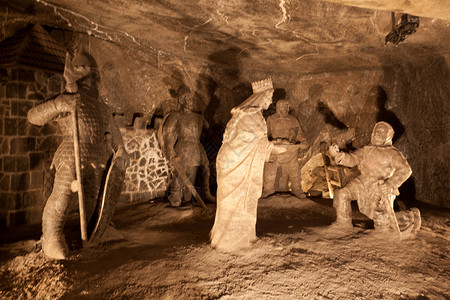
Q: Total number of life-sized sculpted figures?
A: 5